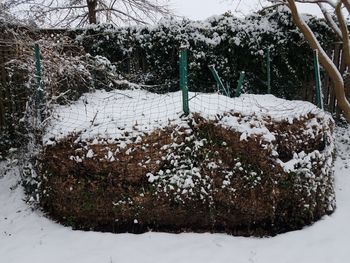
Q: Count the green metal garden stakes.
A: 6